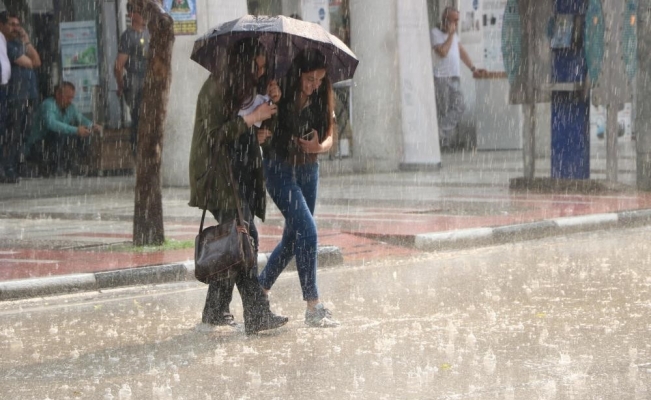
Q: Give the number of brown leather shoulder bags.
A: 1